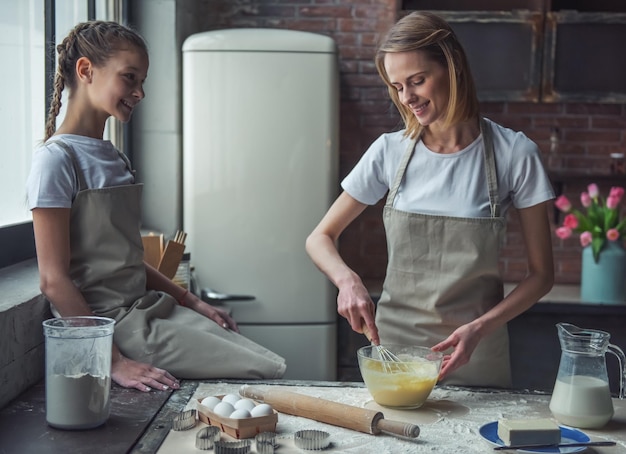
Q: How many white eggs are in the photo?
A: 6